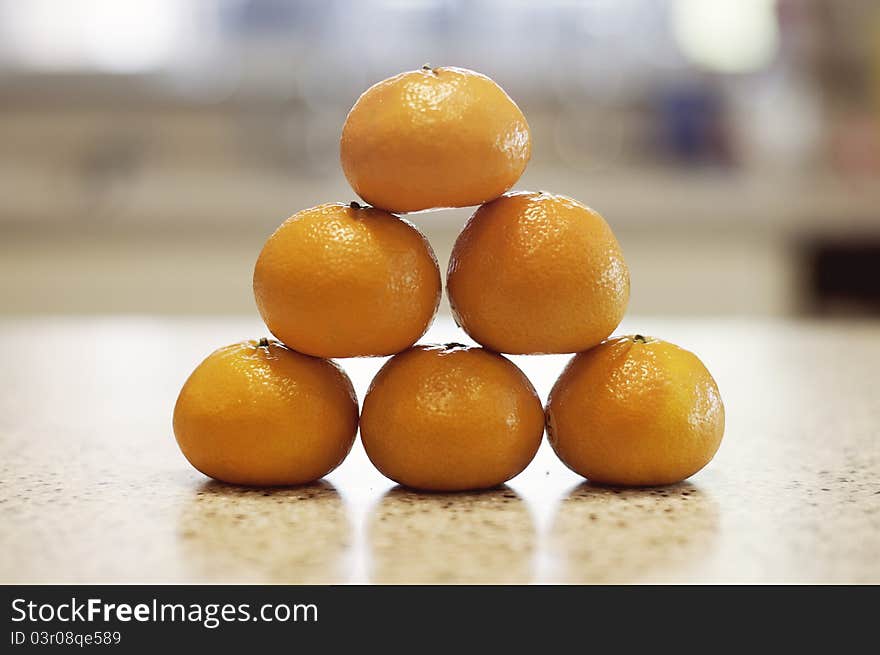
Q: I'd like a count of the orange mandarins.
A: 6